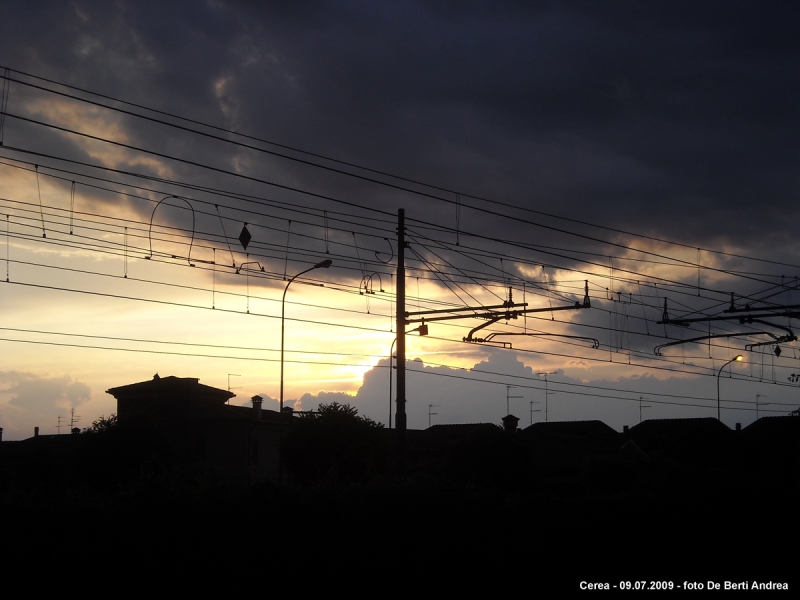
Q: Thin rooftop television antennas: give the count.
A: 9